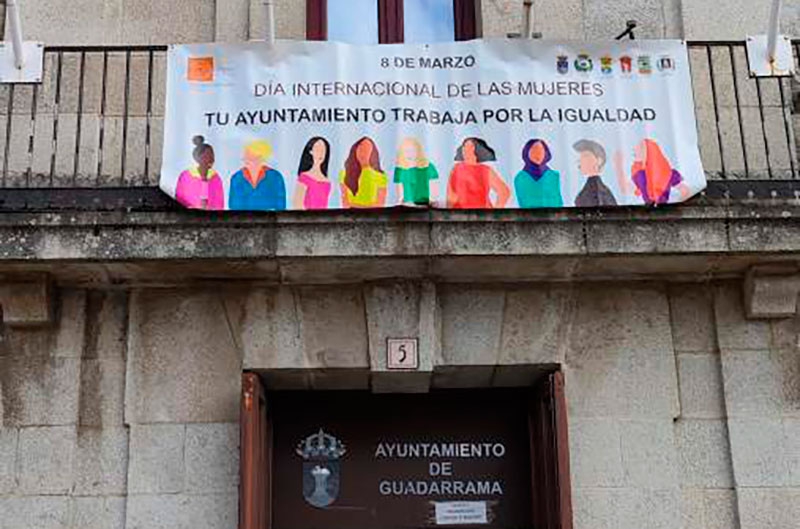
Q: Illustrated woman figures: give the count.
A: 9